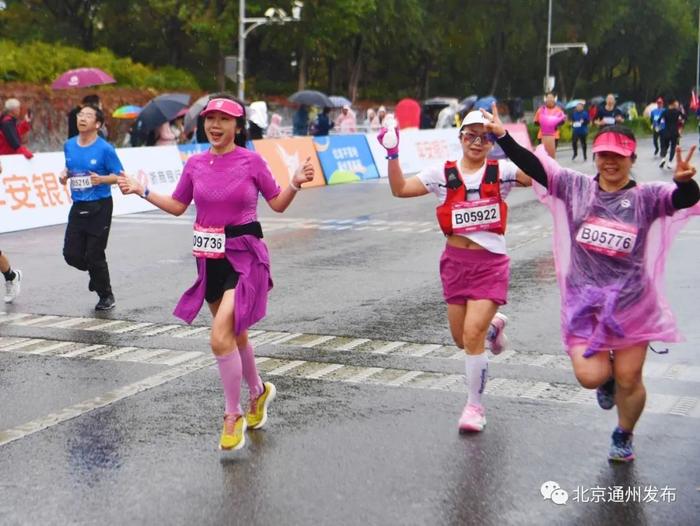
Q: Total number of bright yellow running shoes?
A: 2